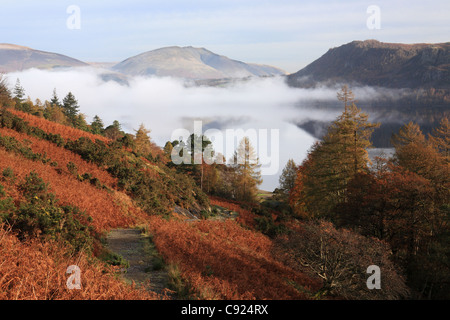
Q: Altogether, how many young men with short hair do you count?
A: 0